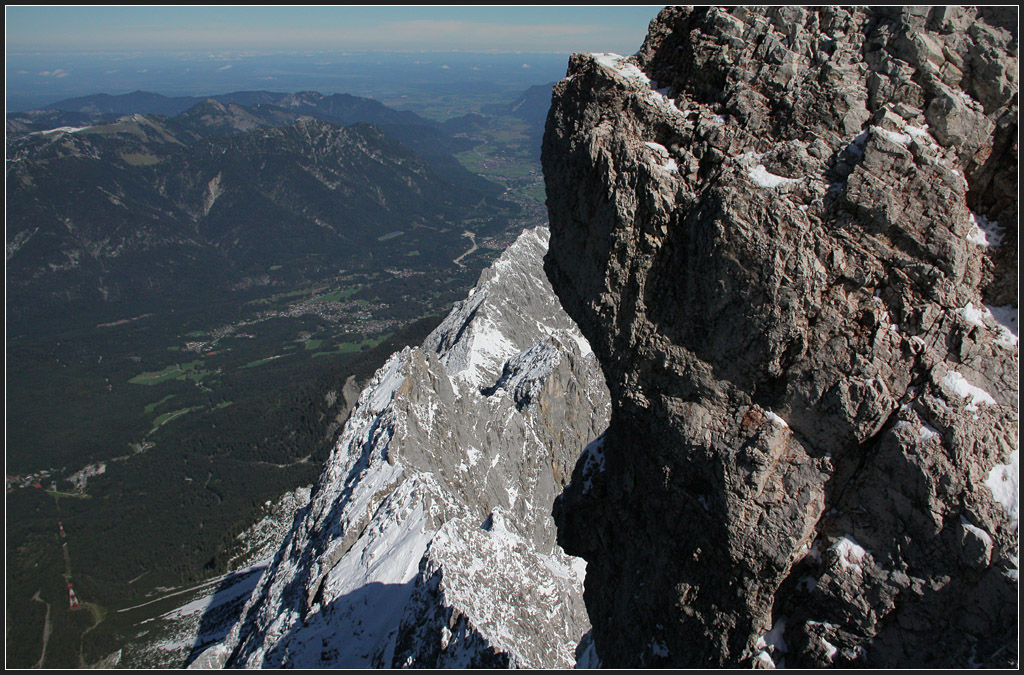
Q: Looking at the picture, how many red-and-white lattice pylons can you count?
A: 2